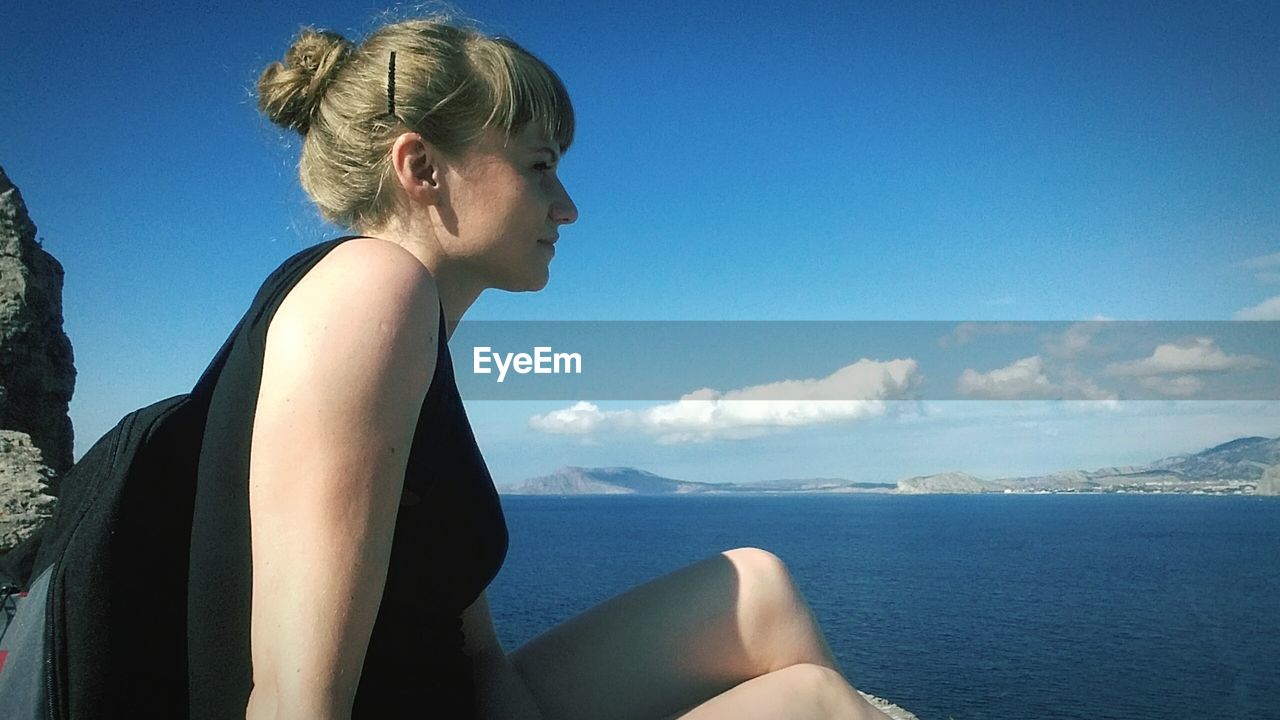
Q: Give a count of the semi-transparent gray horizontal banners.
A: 1